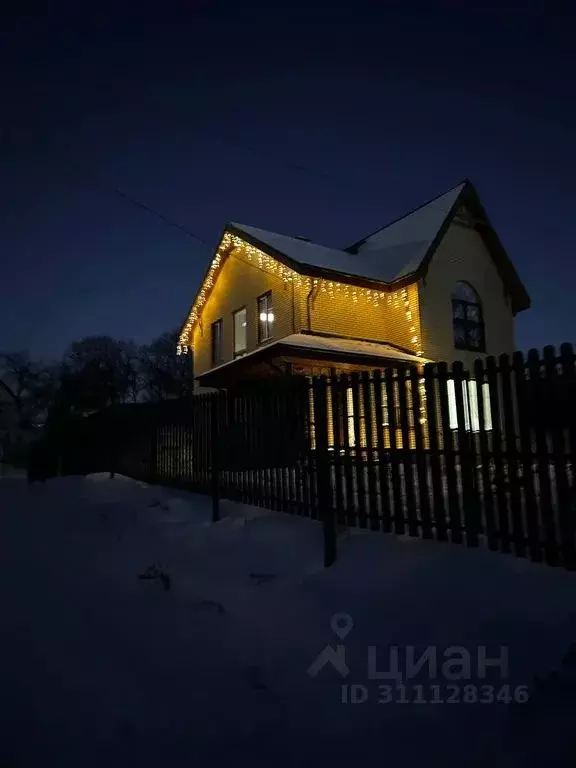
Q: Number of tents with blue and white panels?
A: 0